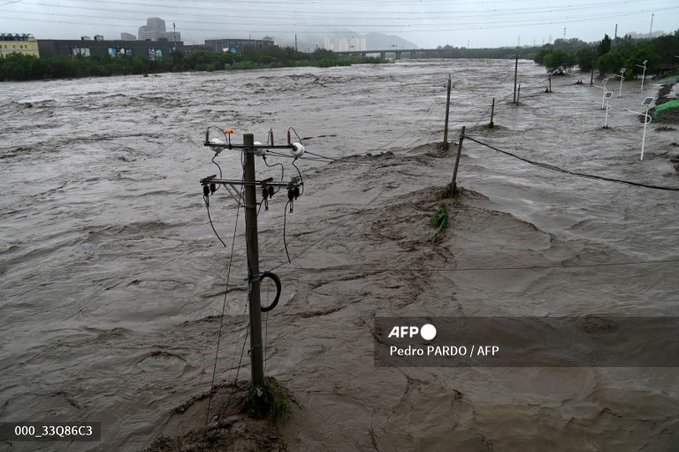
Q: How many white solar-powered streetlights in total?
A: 5